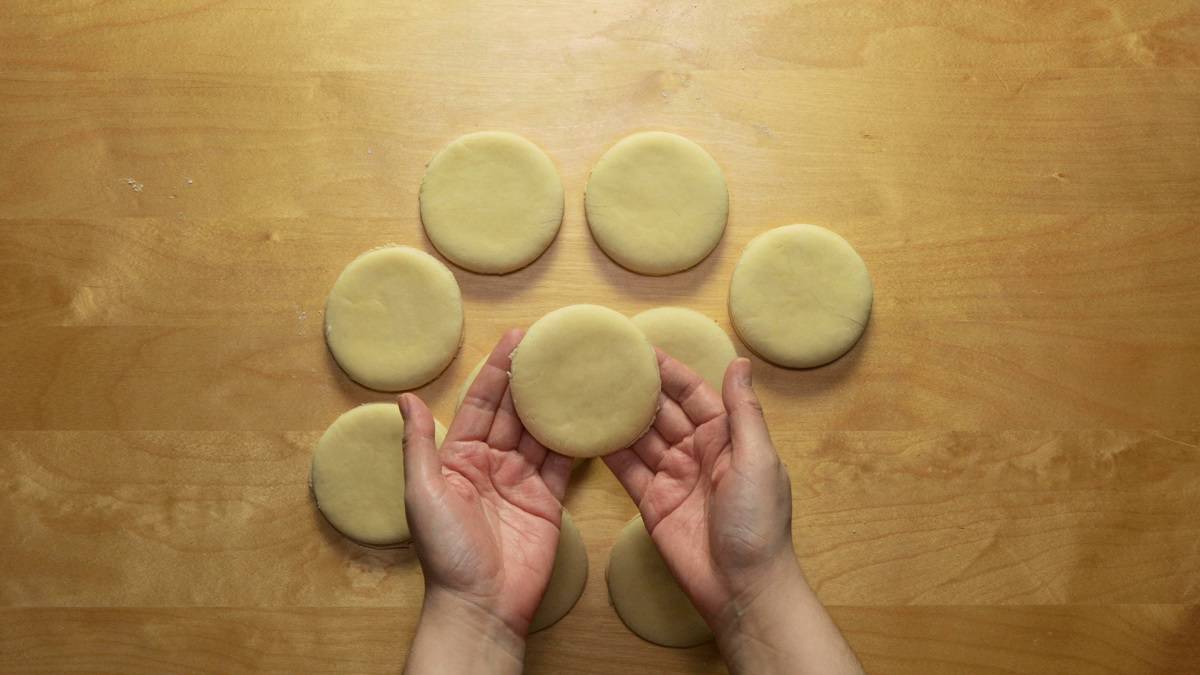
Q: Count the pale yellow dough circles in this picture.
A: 10